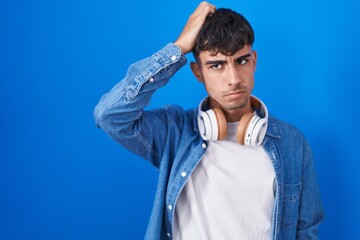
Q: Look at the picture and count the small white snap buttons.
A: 6